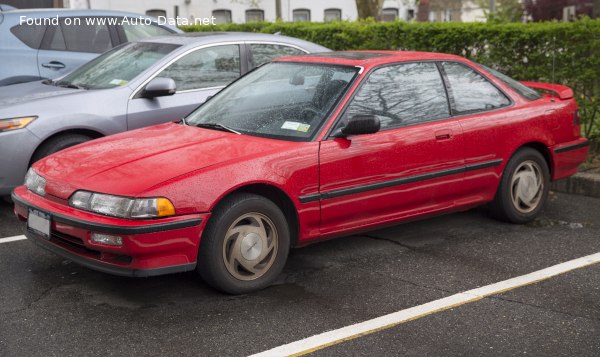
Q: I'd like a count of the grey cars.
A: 1